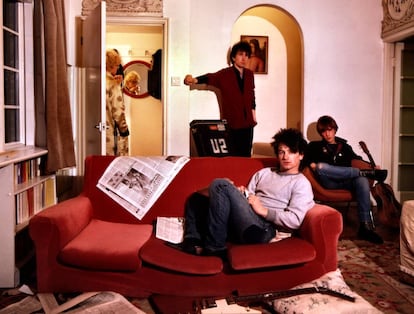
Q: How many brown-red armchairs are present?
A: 1